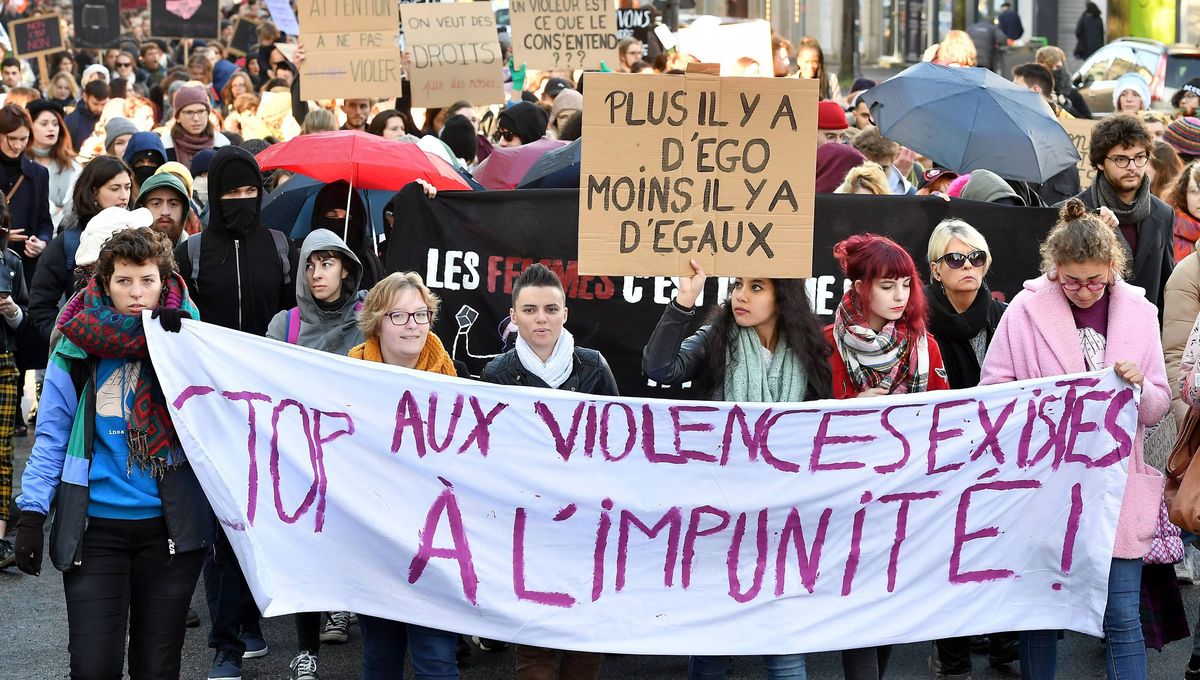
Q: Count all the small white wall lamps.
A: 0